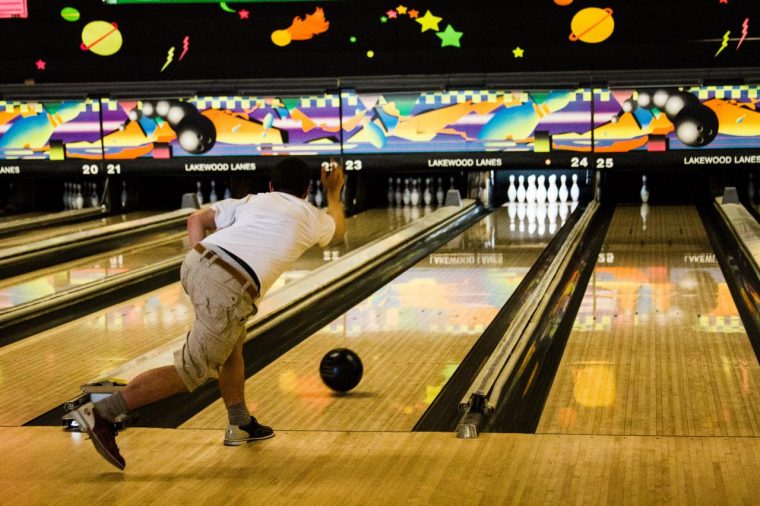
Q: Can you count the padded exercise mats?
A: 0